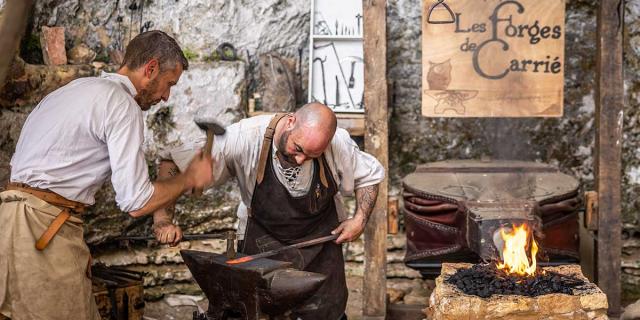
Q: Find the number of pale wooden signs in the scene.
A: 1